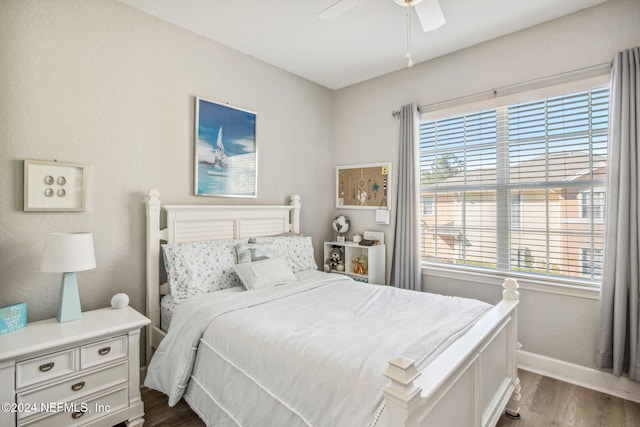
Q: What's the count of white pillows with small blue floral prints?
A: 2